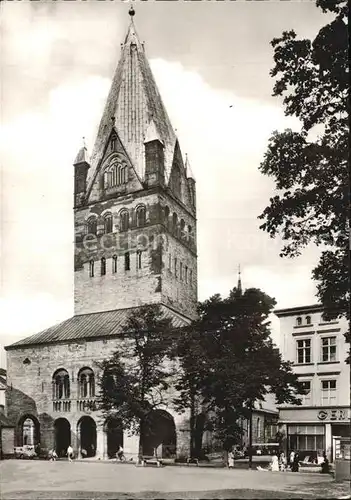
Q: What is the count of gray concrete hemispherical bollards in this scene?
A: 0